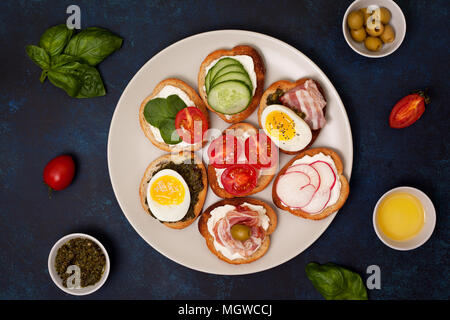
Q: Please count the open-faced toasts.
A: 7